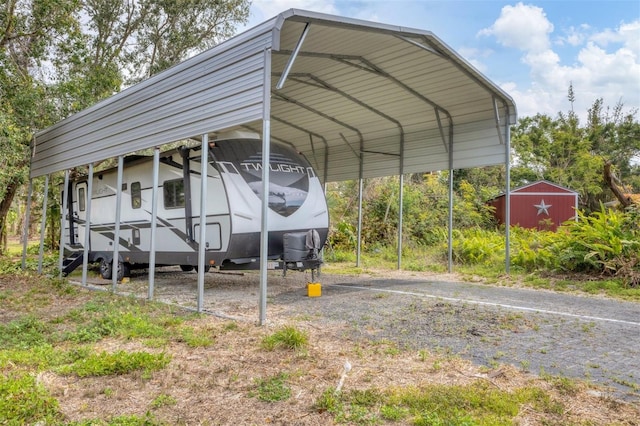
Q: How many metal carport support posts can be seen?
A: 13